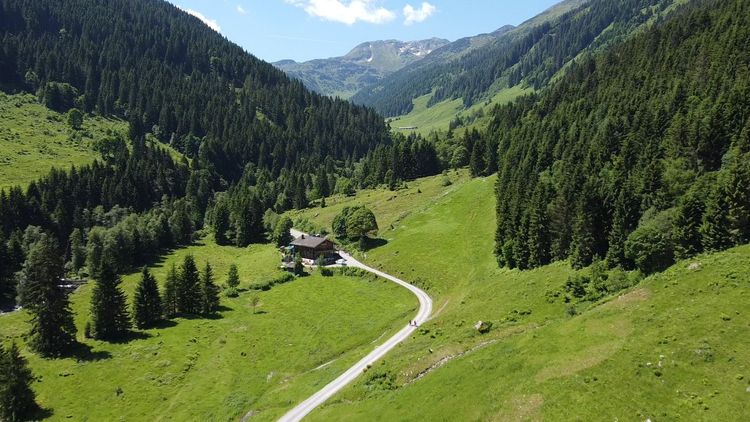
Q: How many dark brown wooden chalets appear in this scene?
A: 1